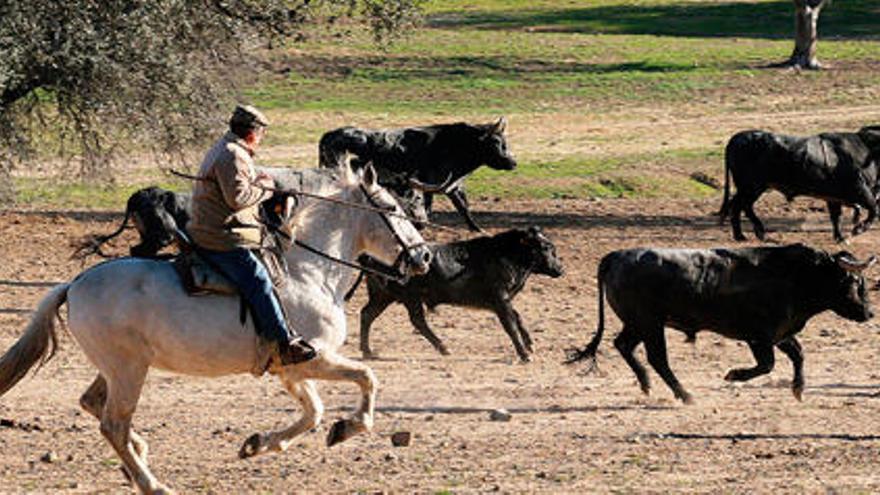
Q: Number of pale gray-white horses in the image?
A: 1